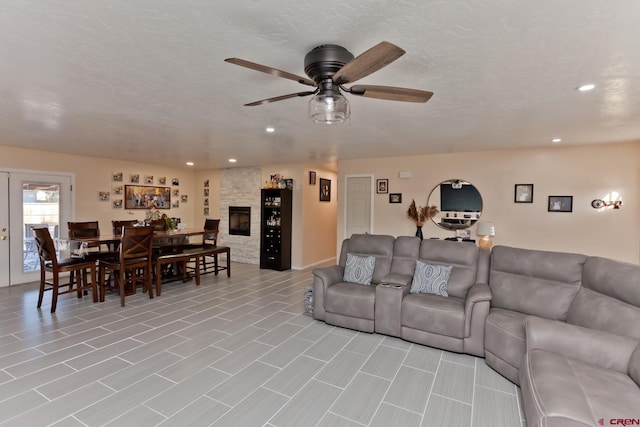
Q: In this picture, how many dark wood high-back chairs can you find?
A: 6